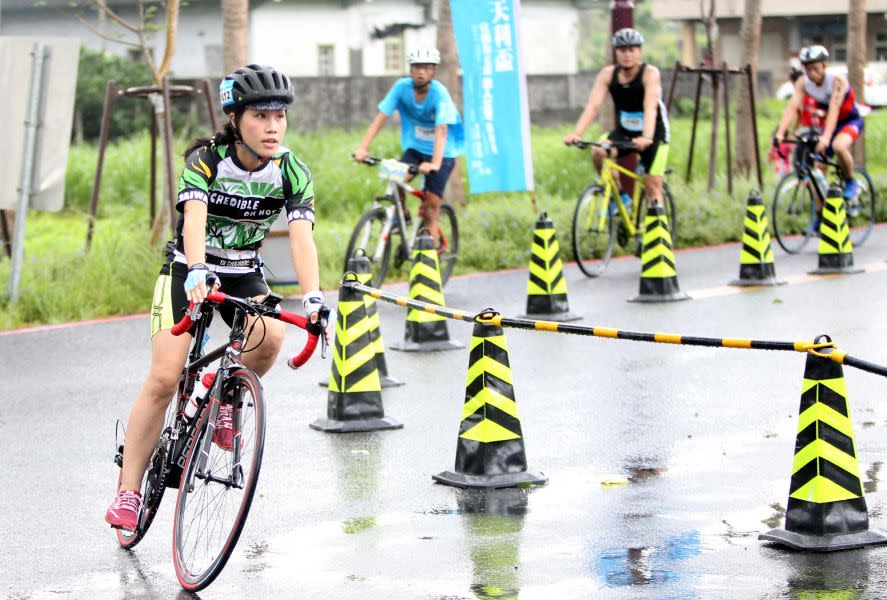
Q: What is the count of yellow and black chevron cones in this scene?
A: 9